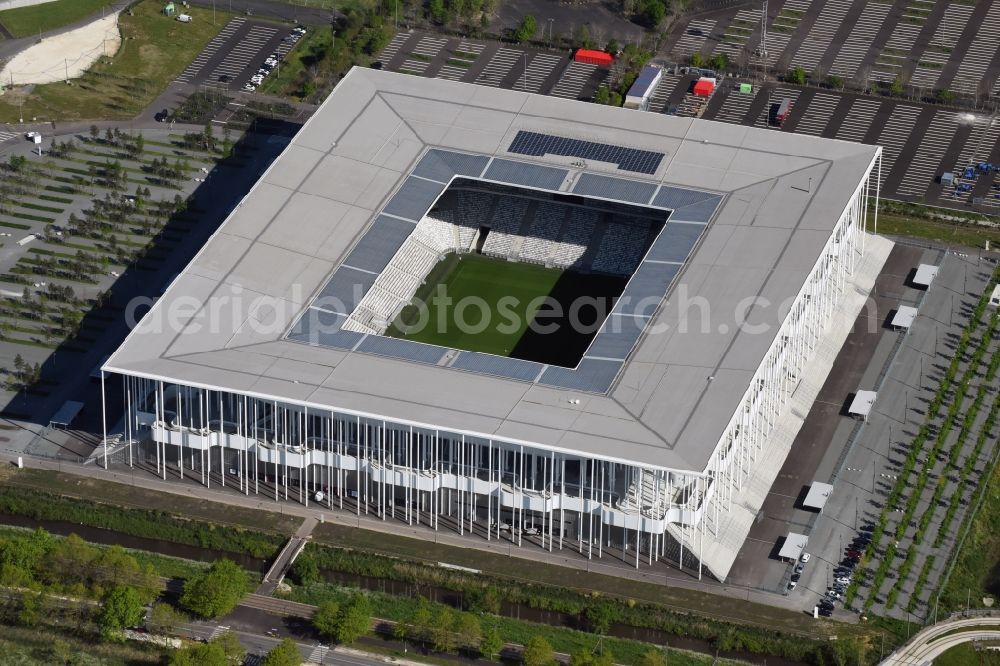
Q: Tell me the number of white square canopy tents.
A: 5